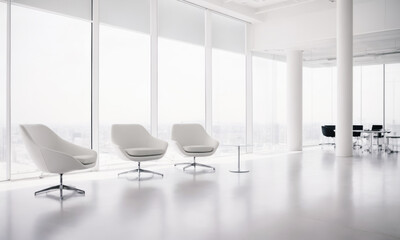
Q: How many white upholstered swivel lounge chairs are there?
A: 3